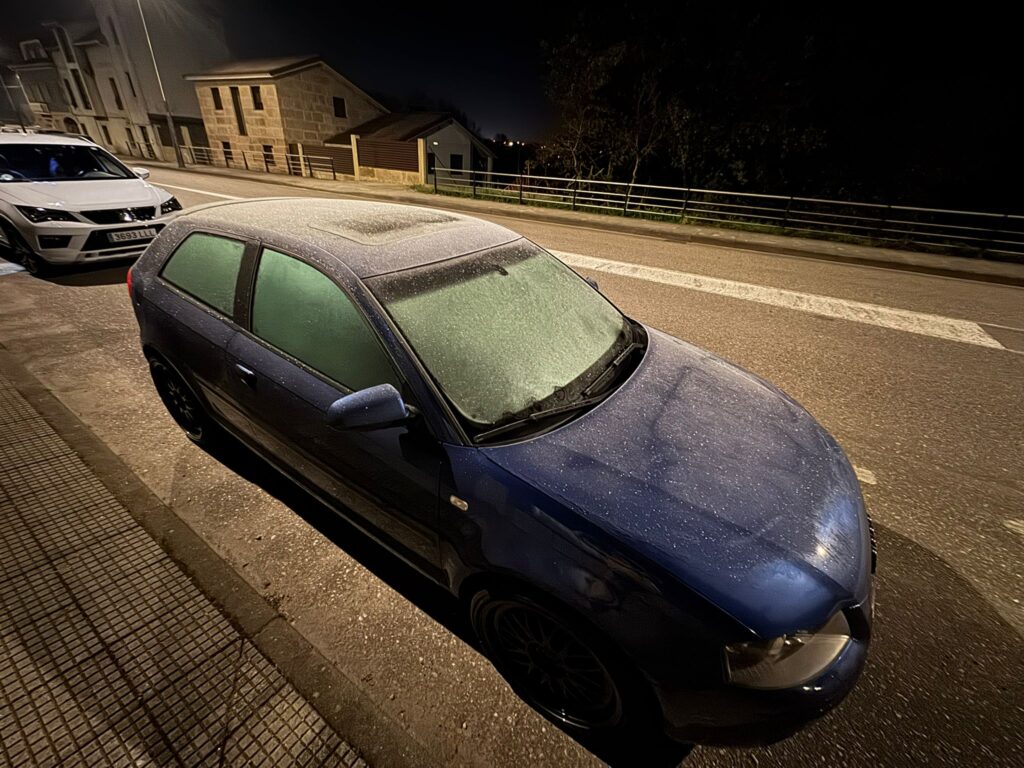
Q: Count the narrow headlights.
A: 2